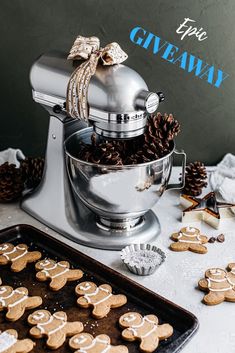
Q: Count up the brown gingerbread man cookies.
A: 11